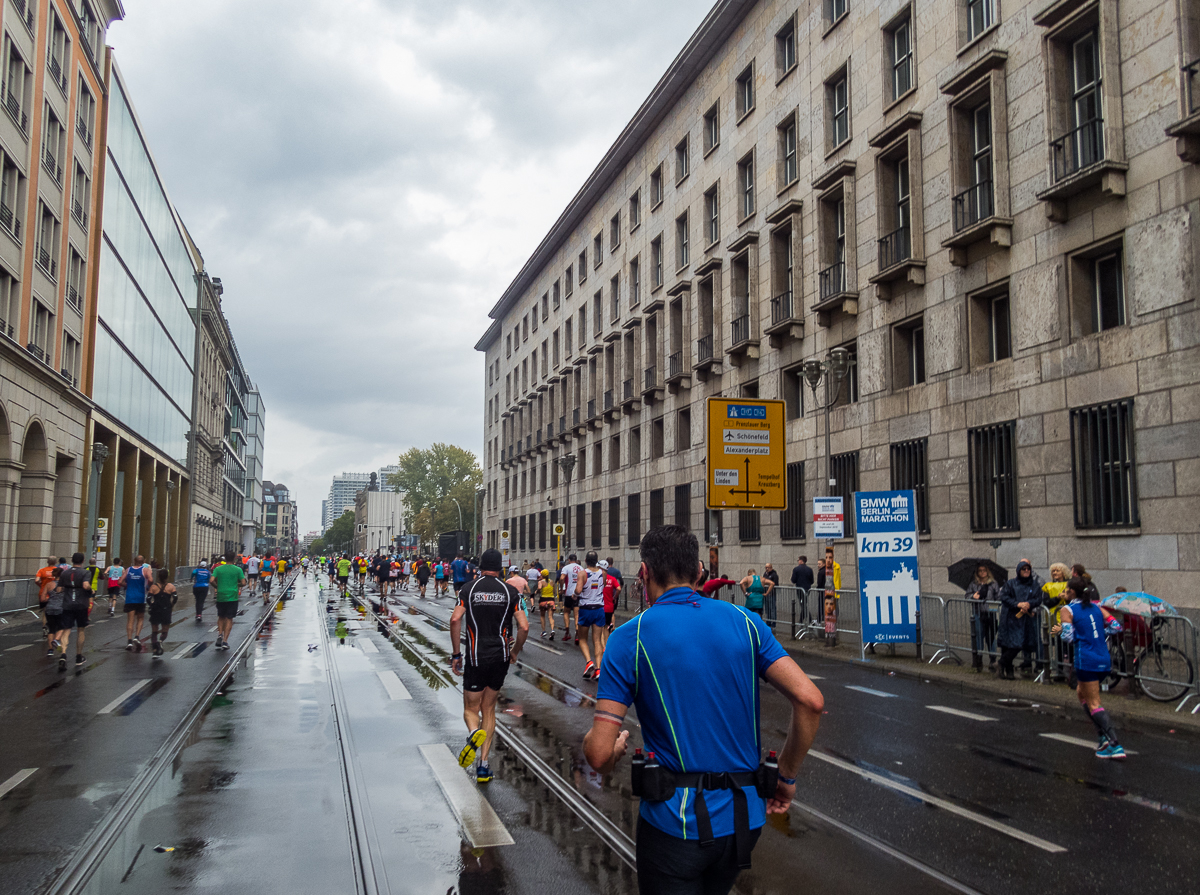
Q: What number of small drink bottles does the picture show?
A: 3